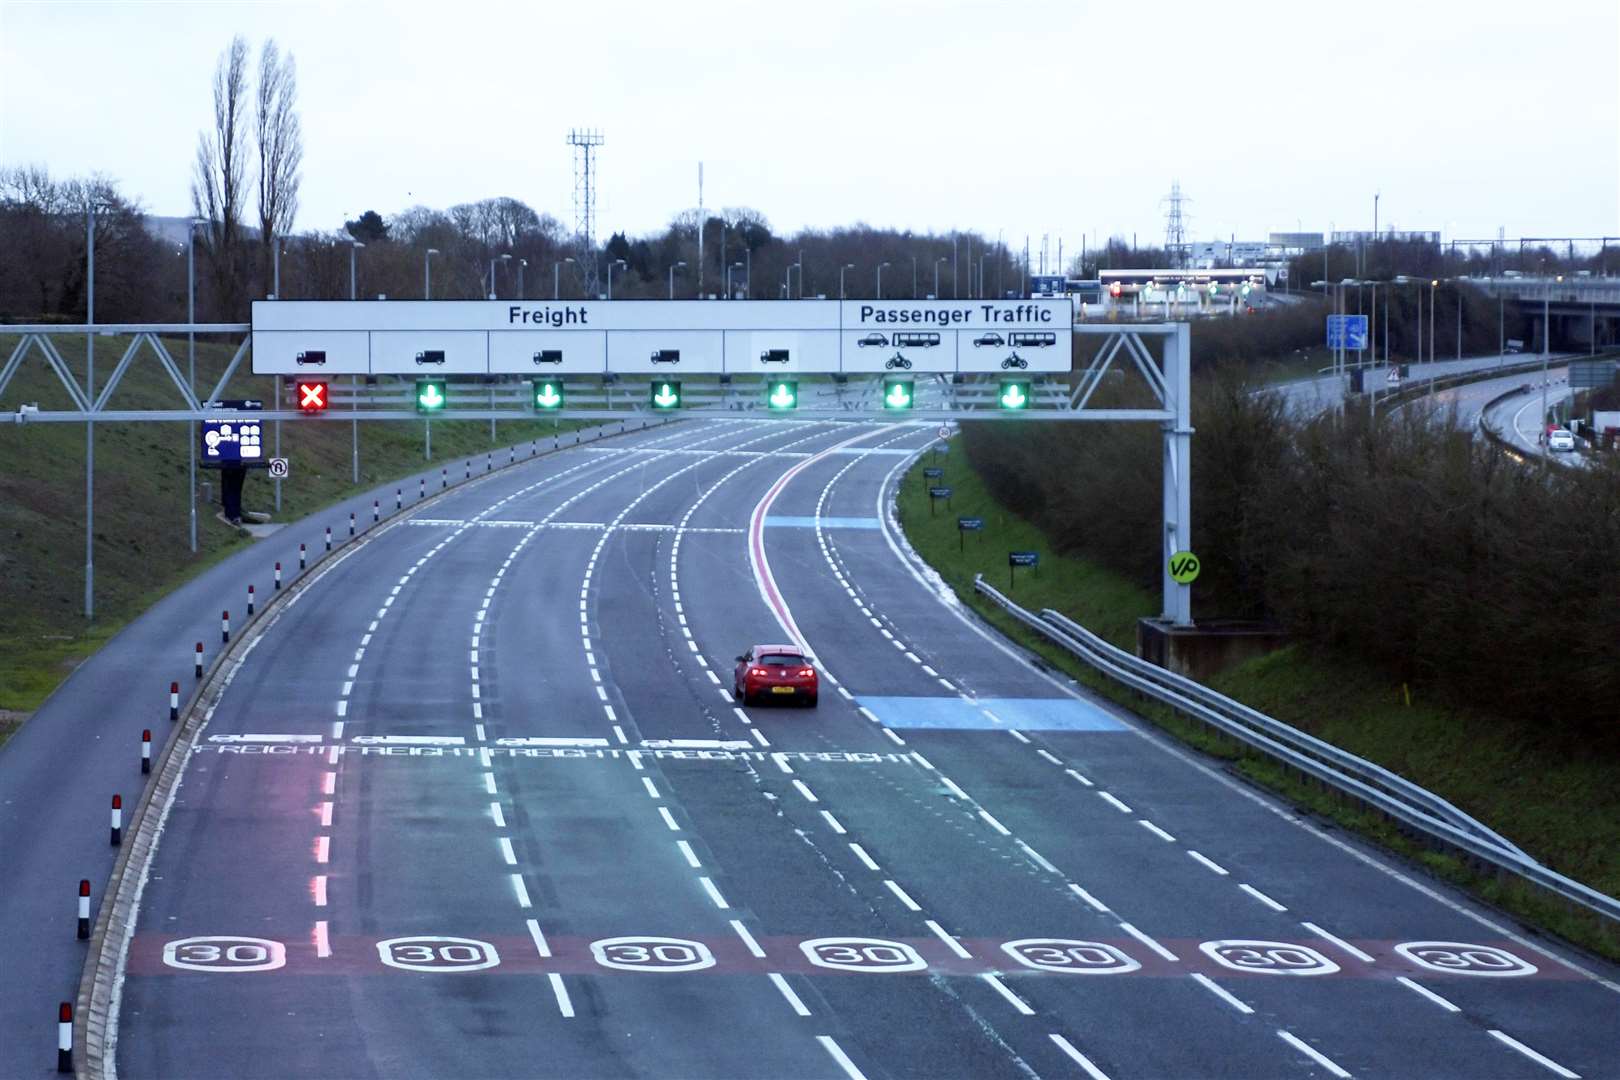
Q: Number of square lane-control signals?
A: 7